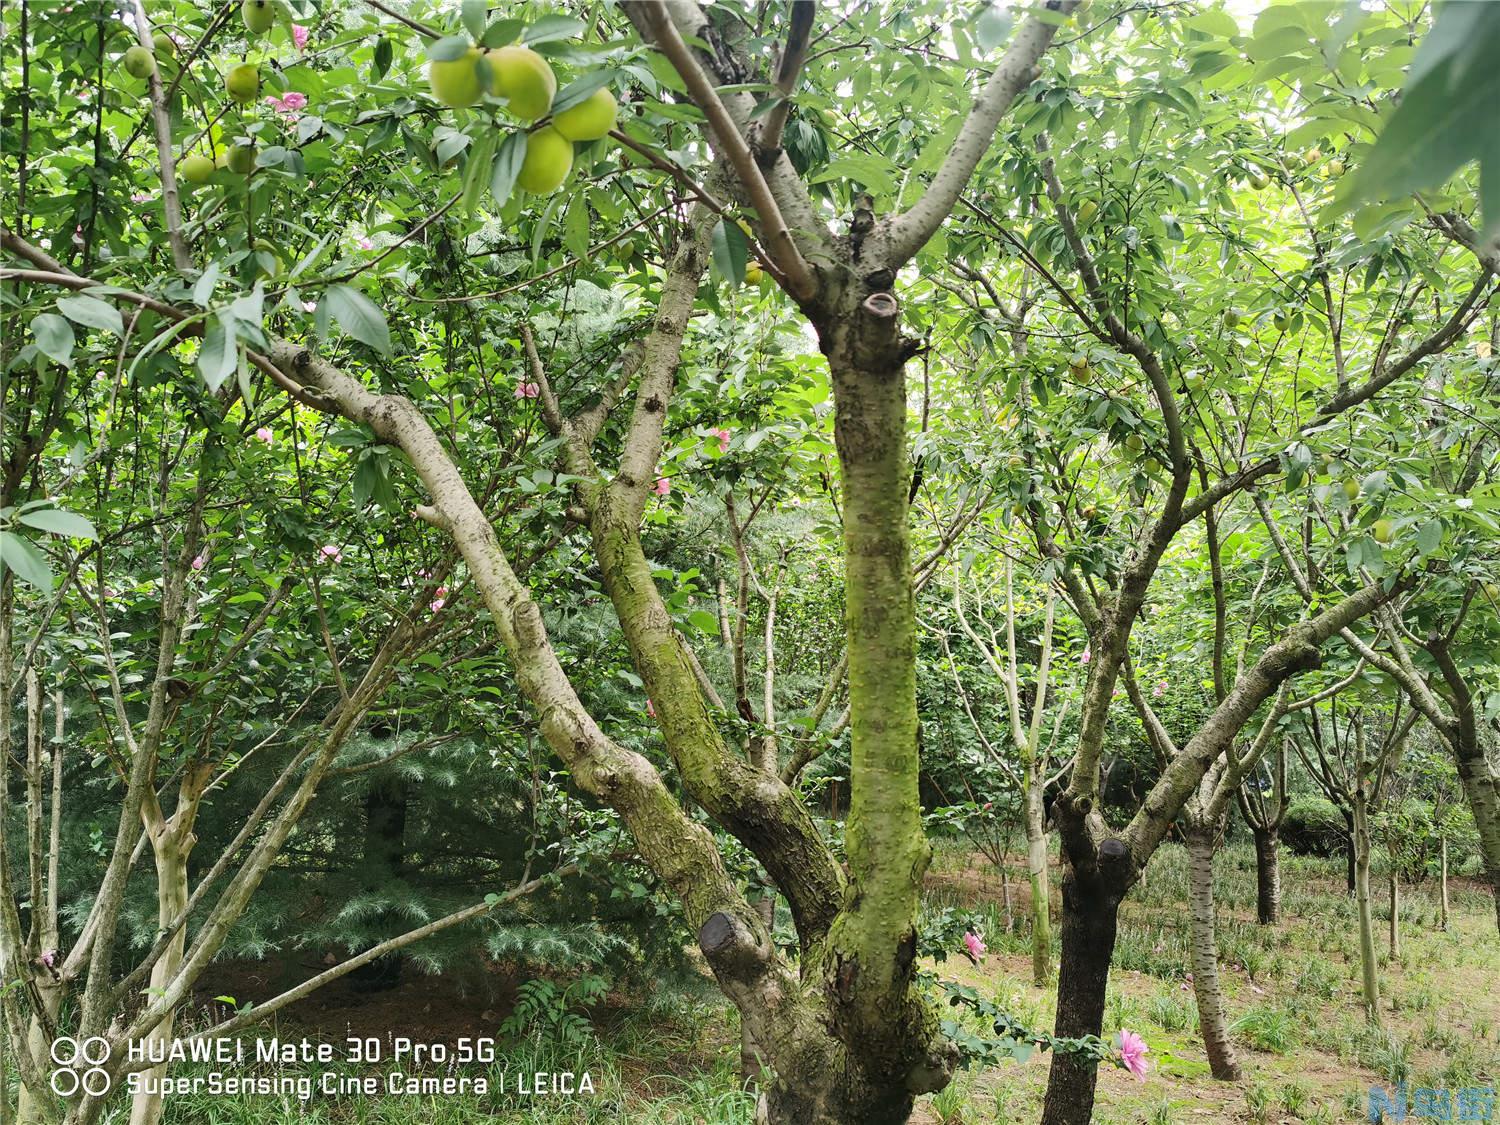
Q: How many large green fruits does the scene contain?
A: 4